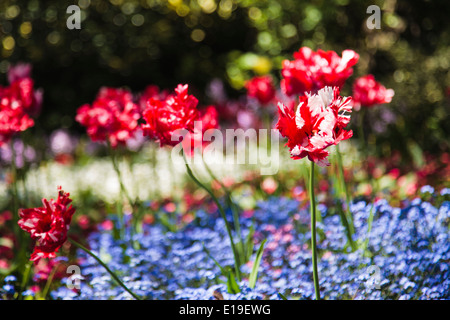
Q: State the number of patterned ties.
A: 0